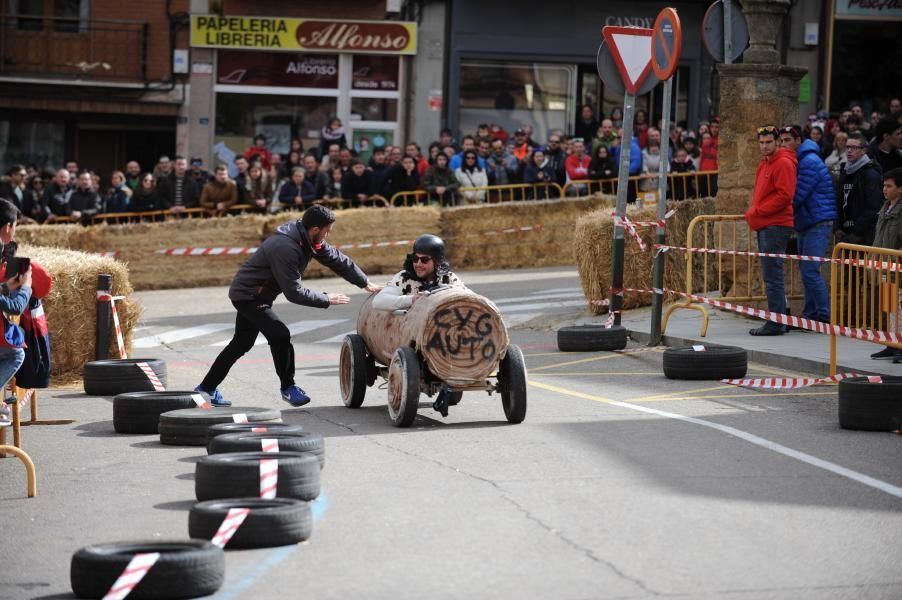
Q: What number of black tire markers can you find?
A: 11